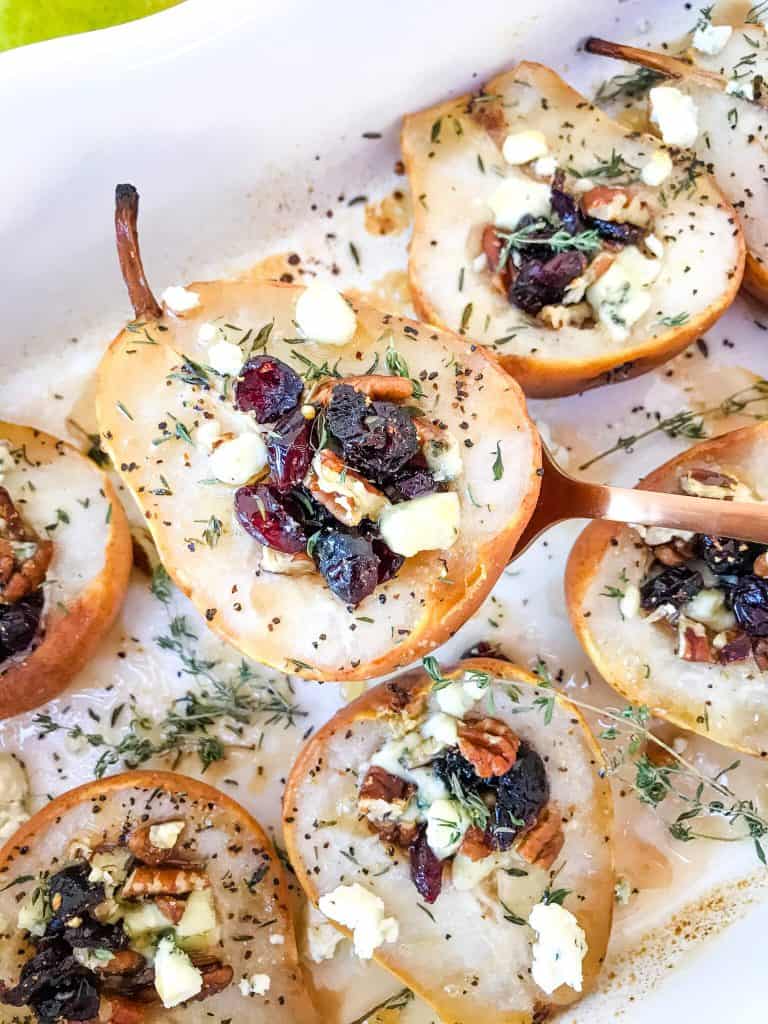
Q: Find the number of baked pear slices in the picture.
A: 7